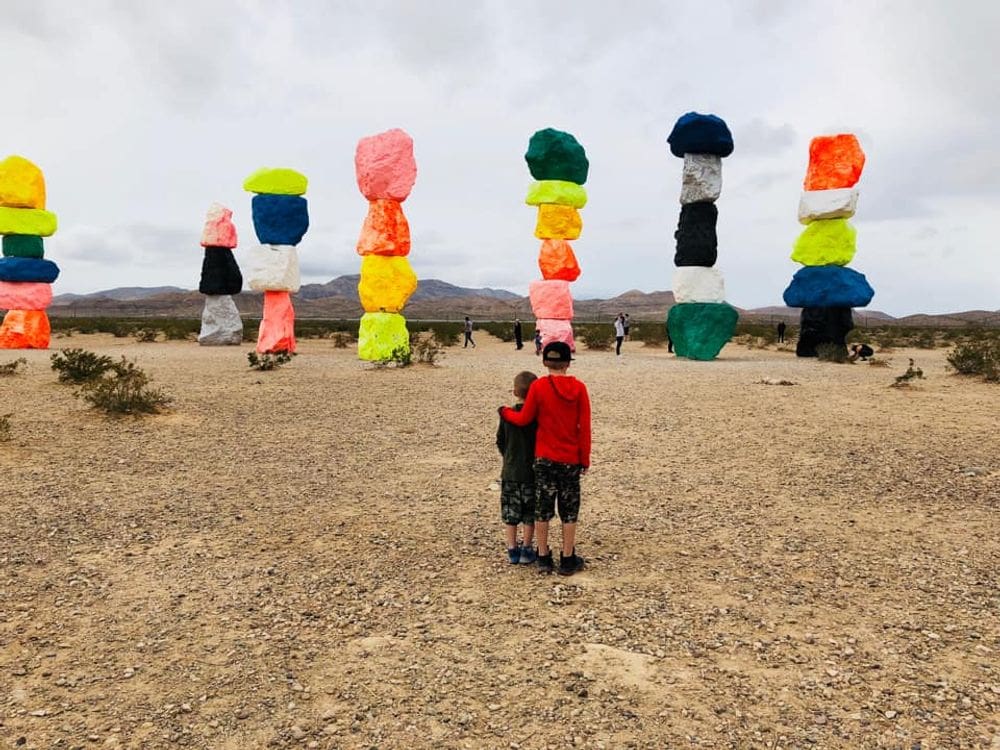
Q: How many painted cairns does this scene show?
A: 7